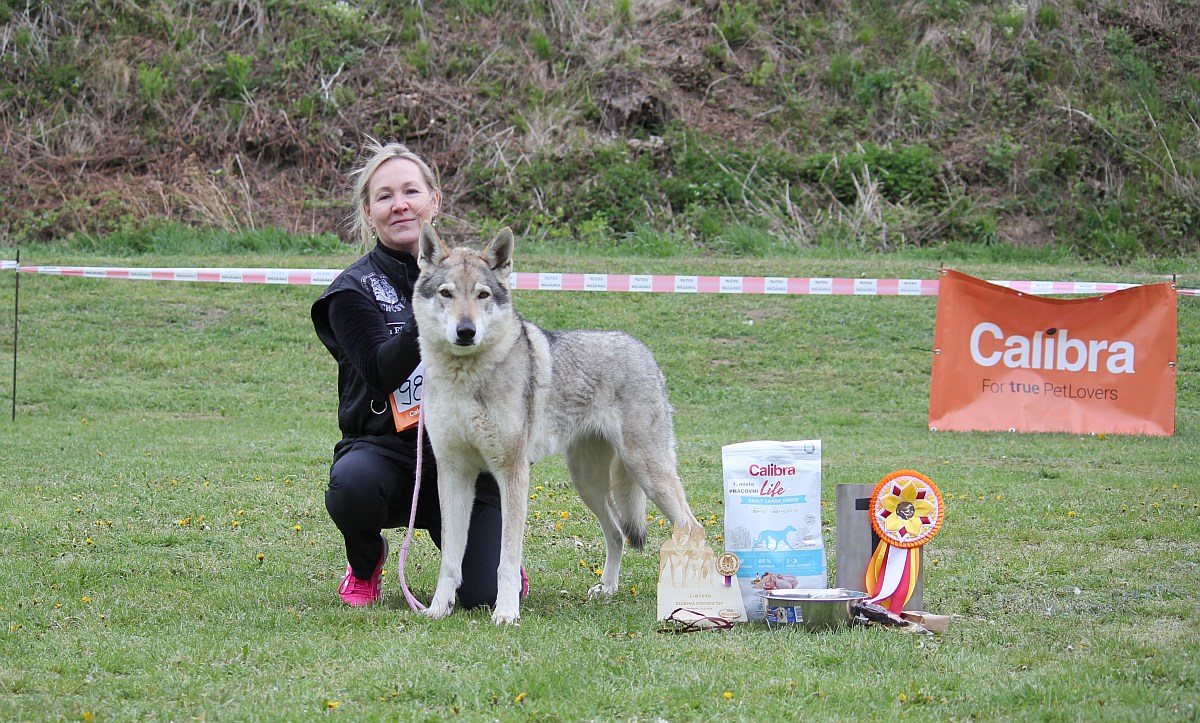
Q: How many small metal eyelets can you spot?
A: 9